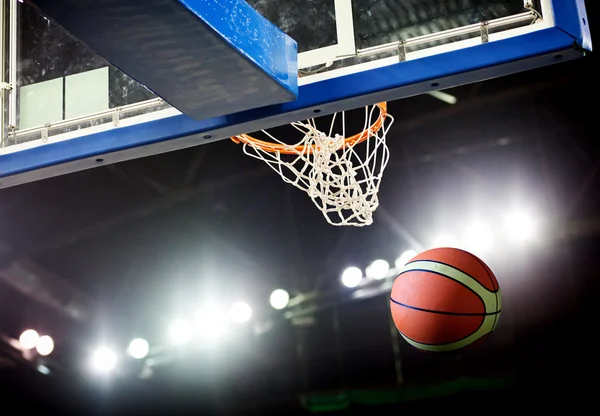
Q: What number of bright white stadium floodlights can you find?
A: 14